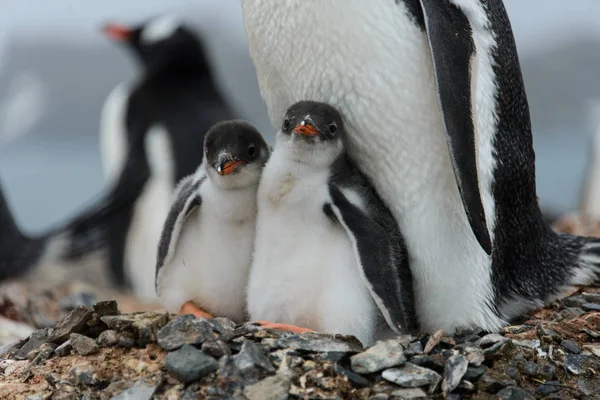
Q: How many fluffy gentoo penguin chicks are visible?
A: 2